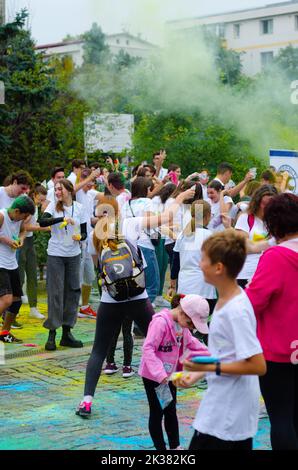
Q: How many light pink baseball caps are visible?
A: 1